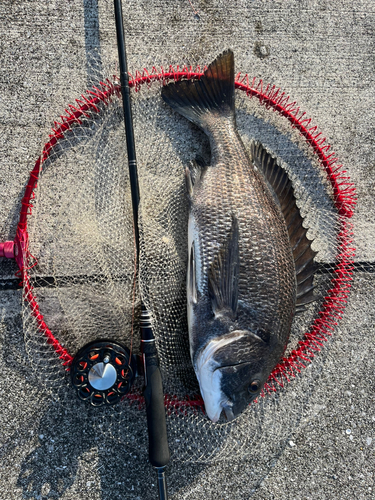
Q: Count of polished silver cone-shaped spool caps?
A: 1